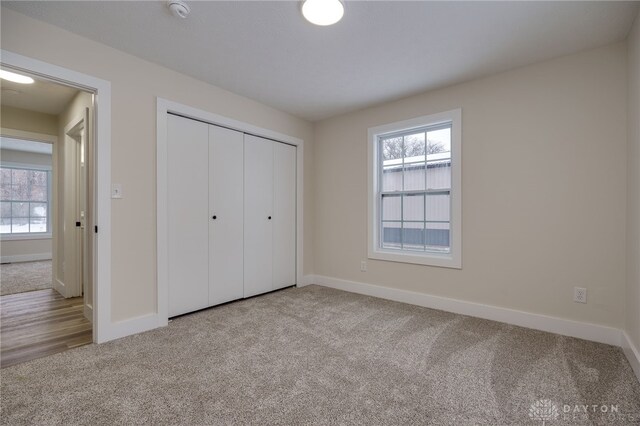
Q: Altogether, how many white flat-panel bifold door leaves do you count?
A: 4